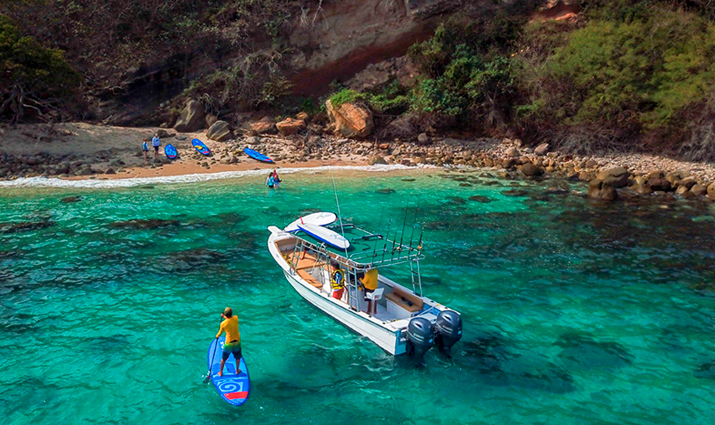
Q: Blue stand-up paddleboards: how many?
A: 4